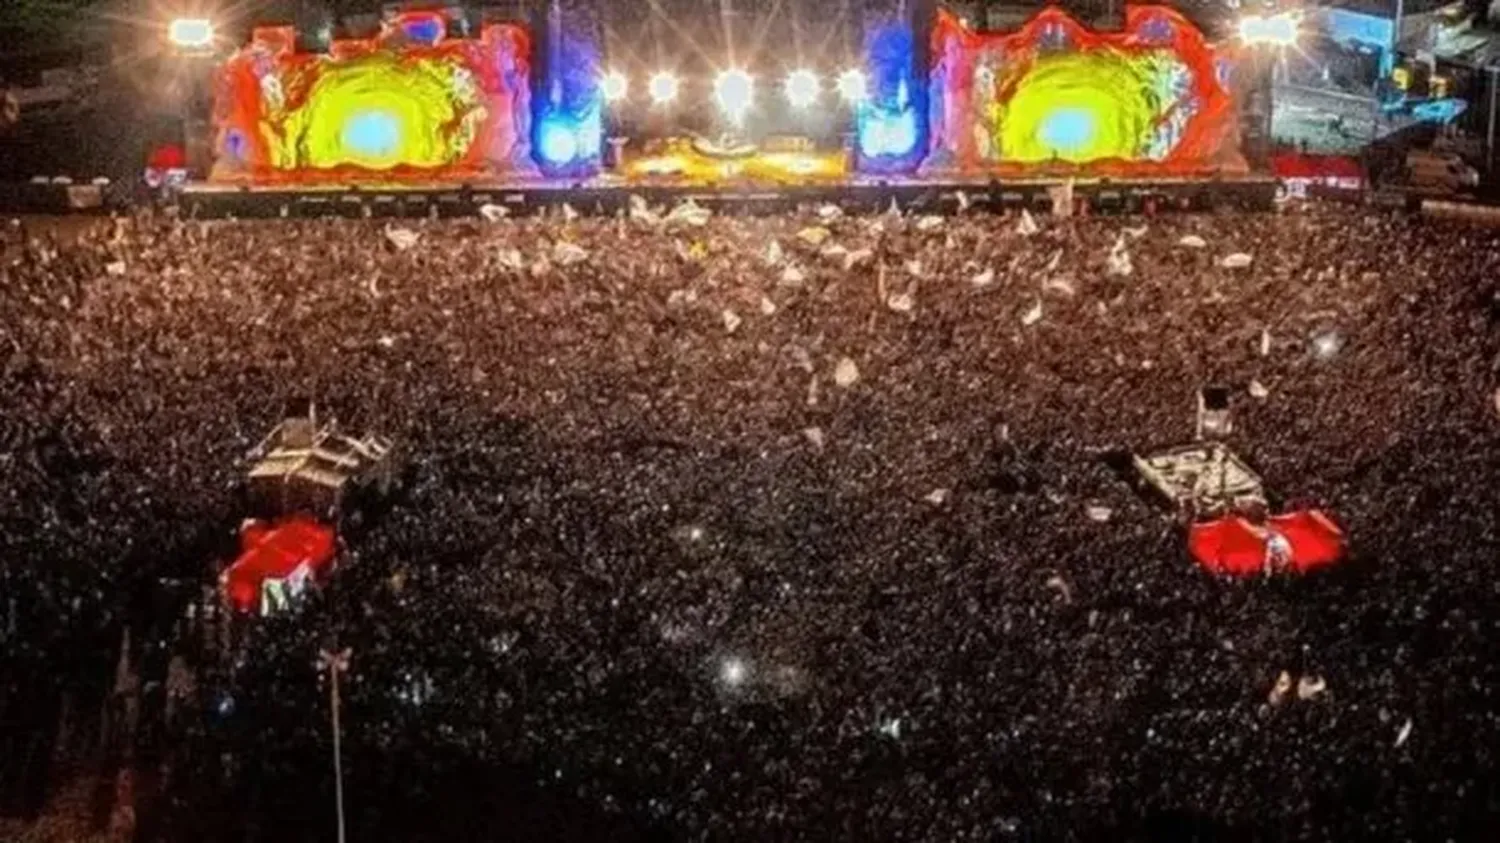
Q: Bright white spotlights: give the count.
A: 7